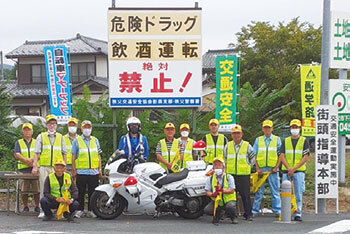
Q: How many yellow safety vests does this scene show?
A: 12